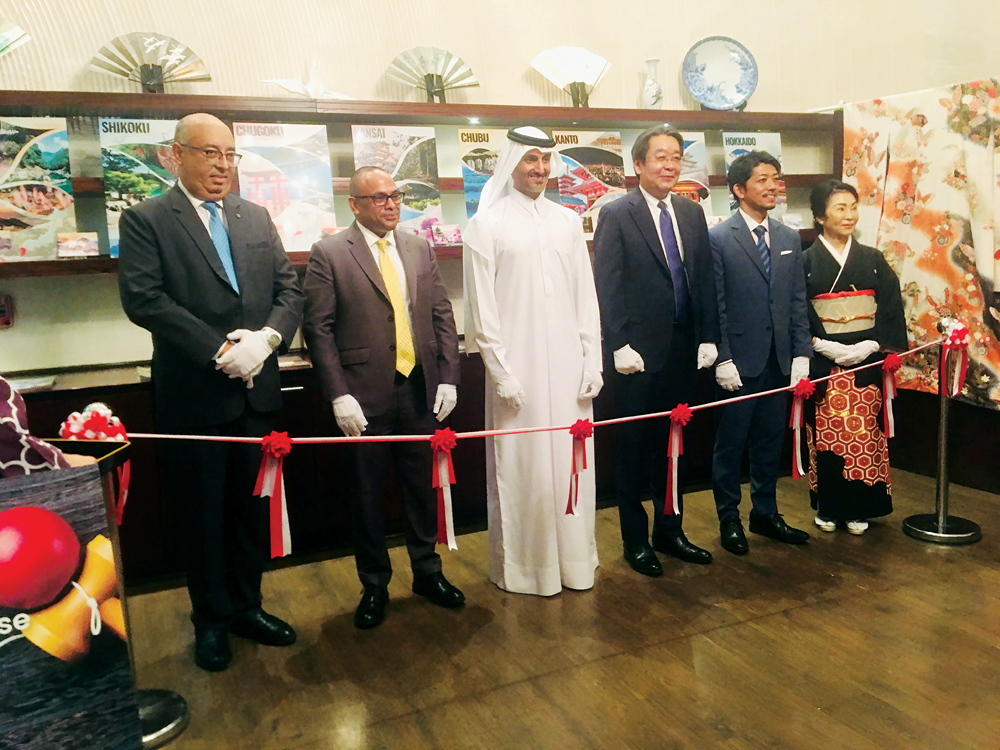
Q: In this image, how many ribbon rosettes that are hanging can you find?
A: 6